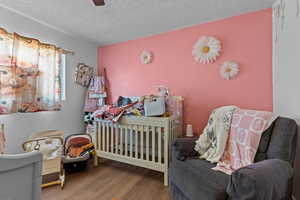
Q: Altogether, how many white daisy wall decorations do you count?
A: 3